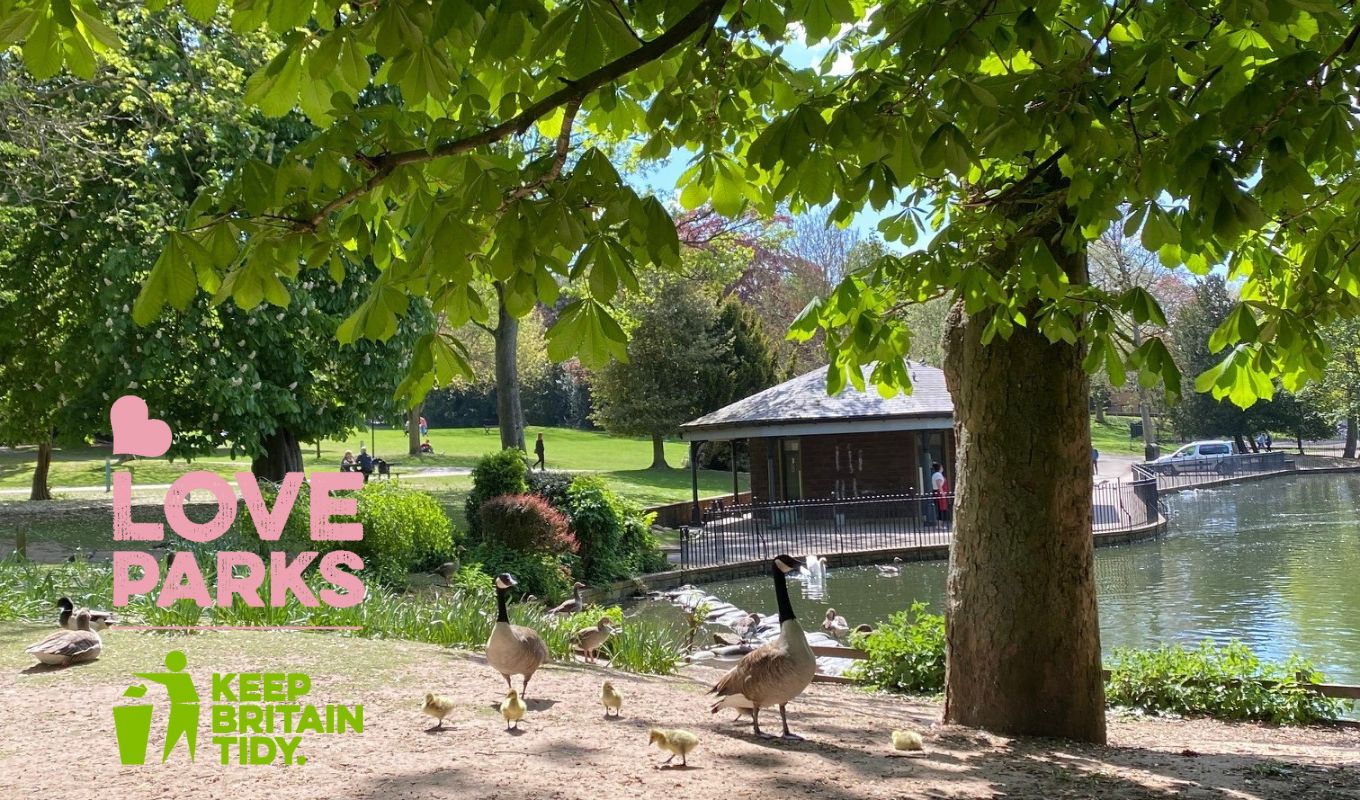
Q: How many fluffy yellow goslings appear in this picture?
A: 5